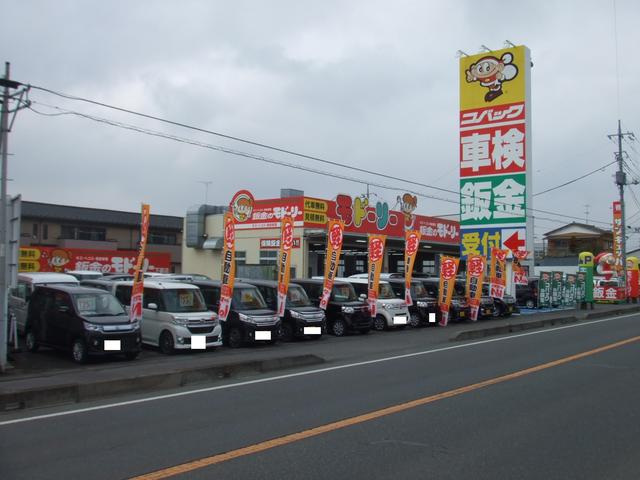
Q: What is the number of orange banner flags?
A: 10